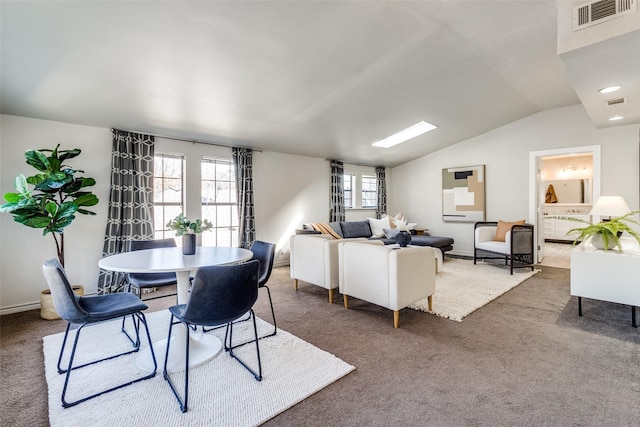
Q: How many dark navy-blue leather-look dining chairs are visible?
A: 4